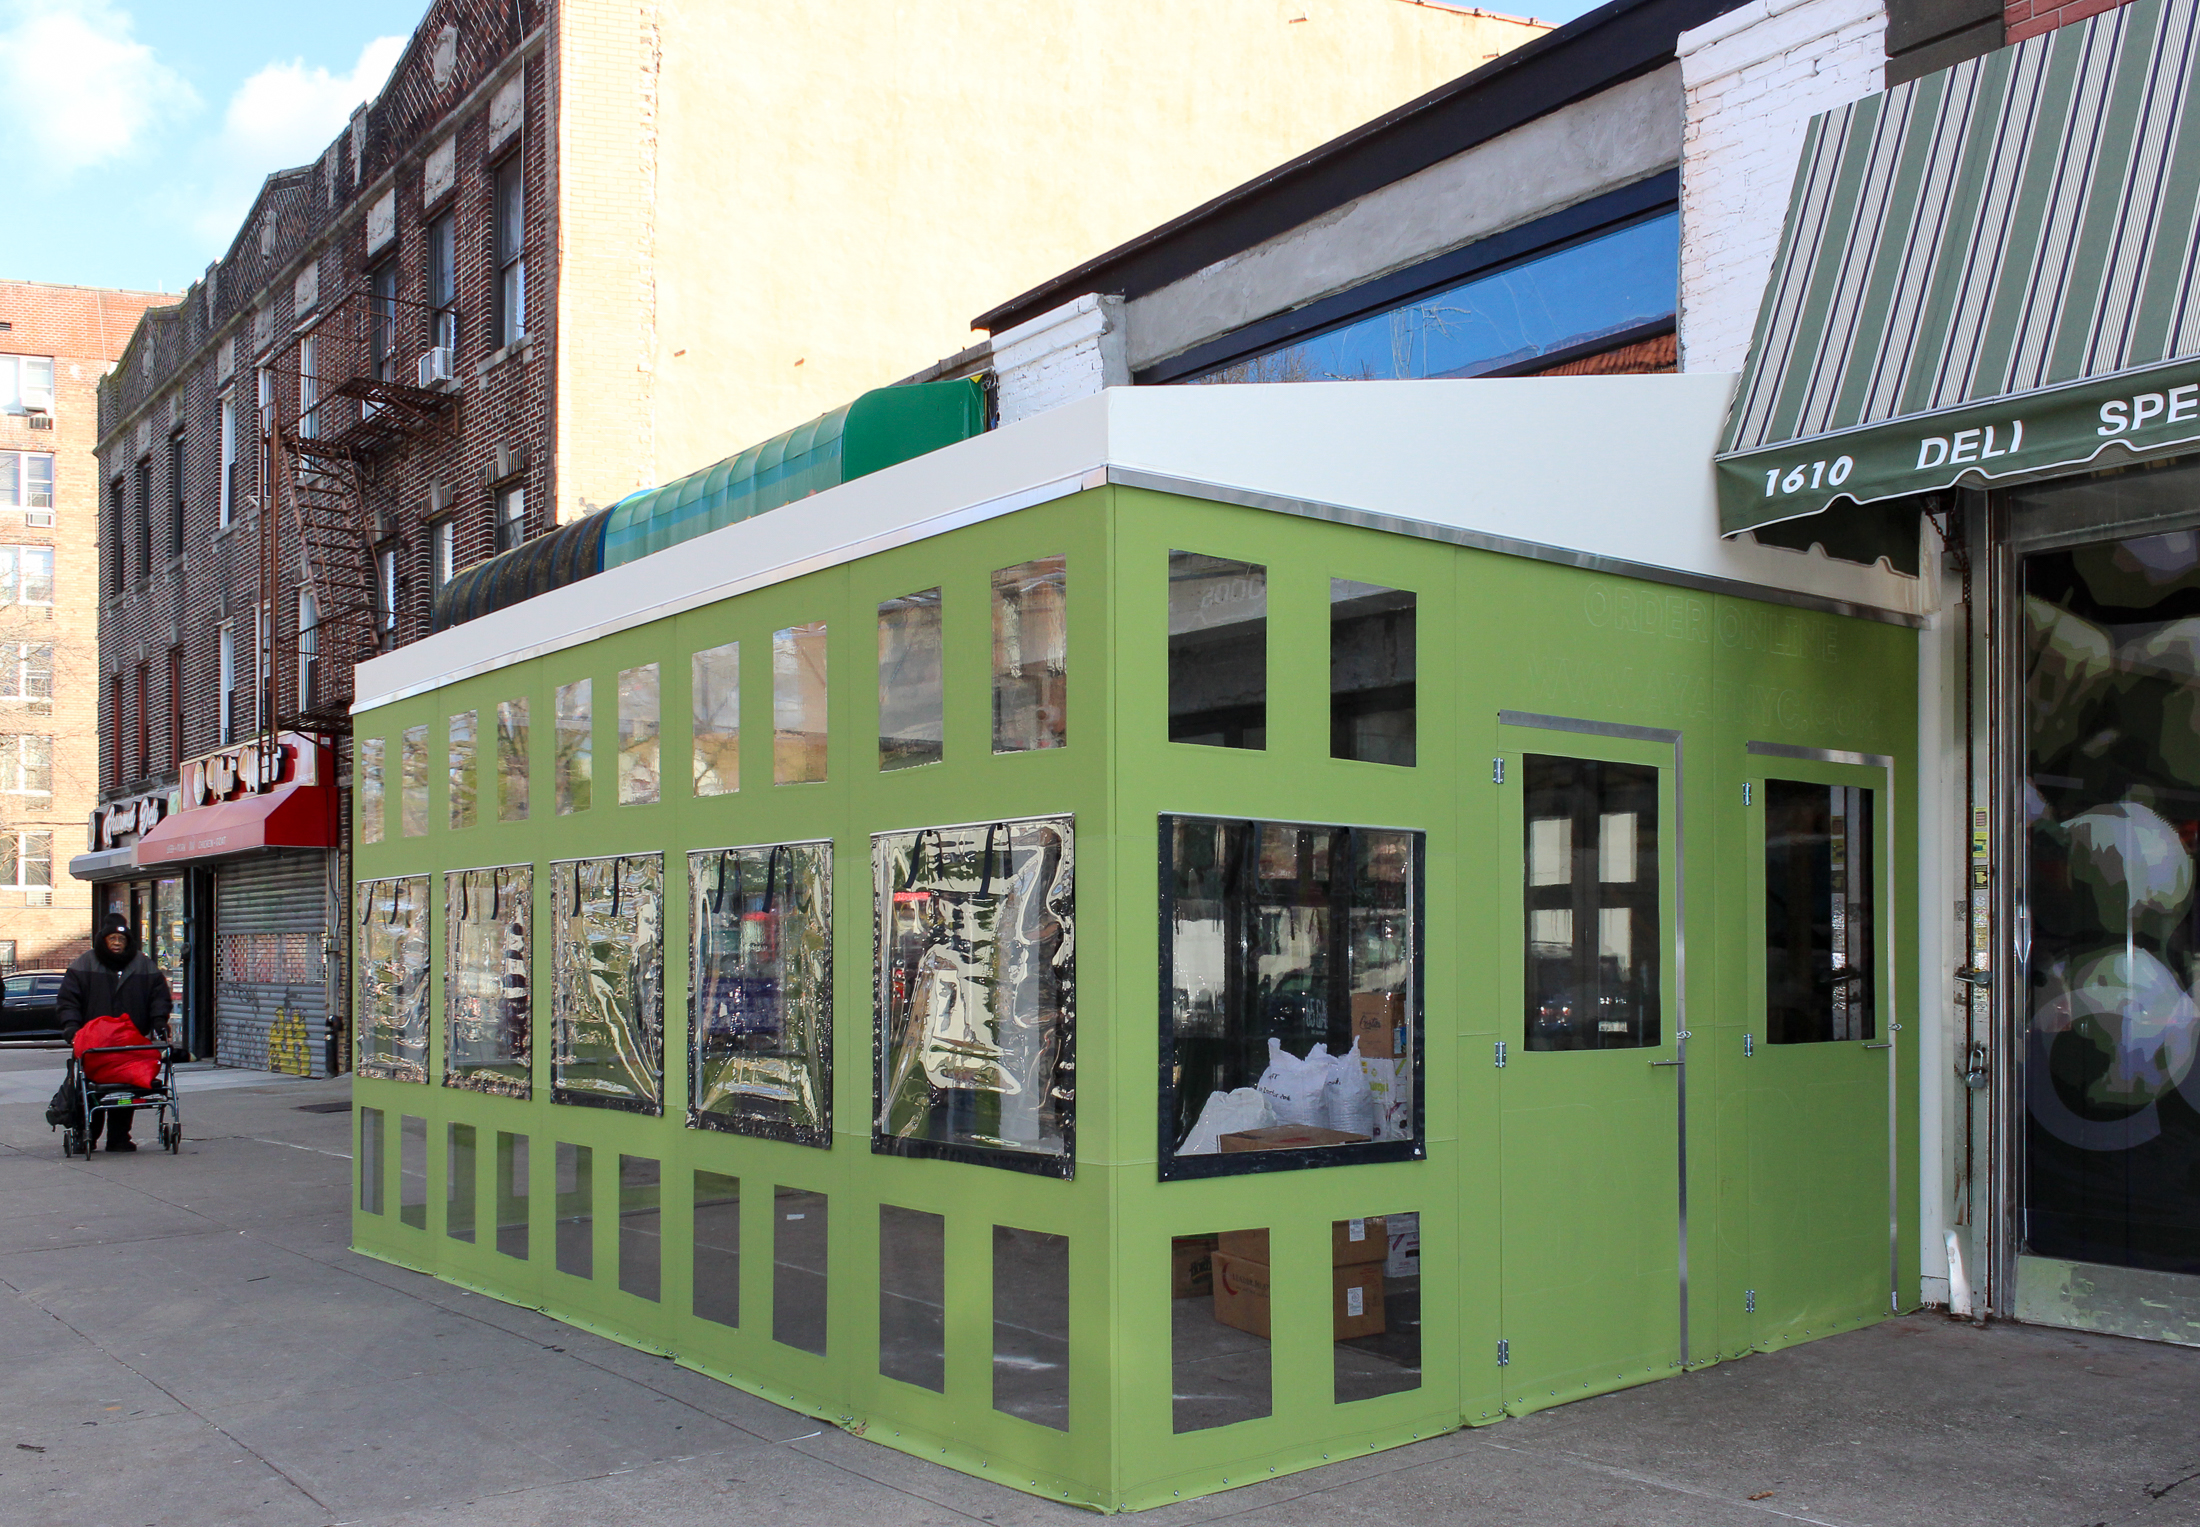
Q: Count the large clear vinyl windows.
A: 6